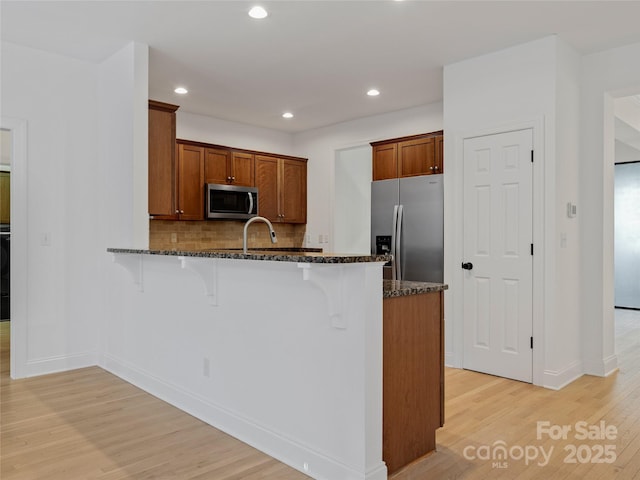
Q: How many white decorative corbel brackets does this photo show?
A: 3